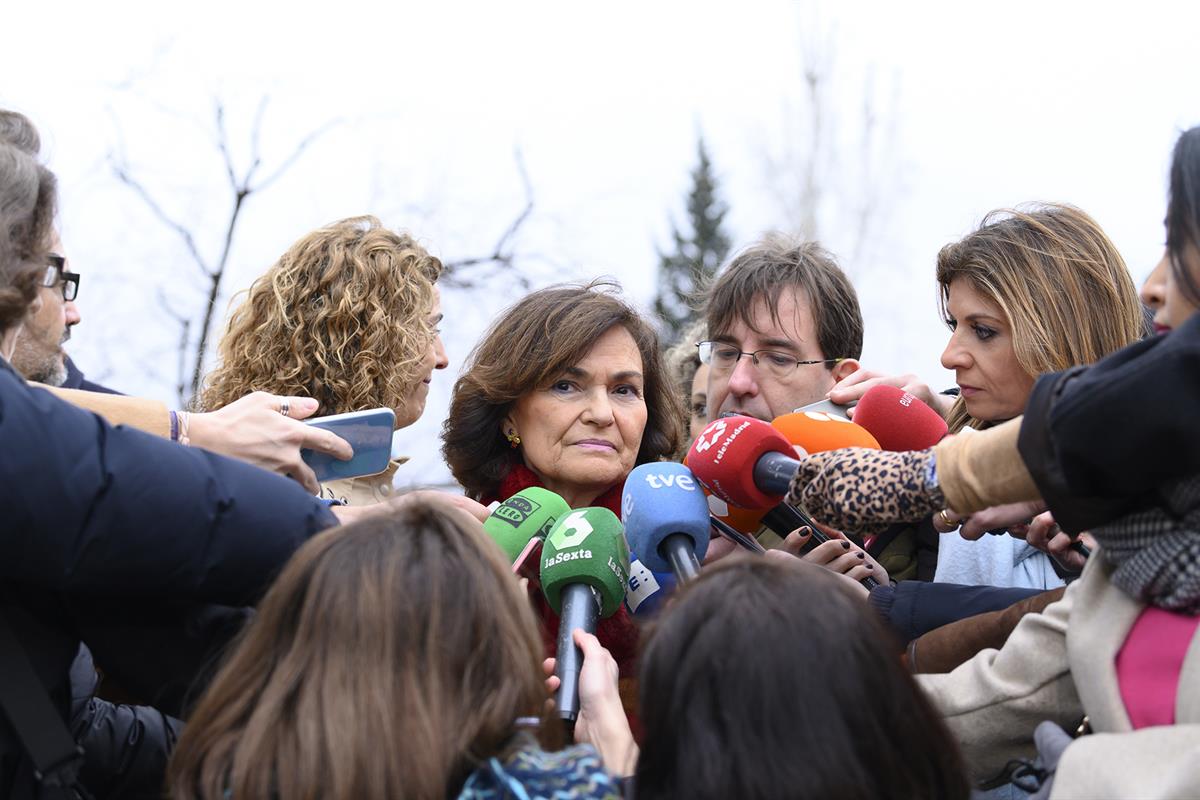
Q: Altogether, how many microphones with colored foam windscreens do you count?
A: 8